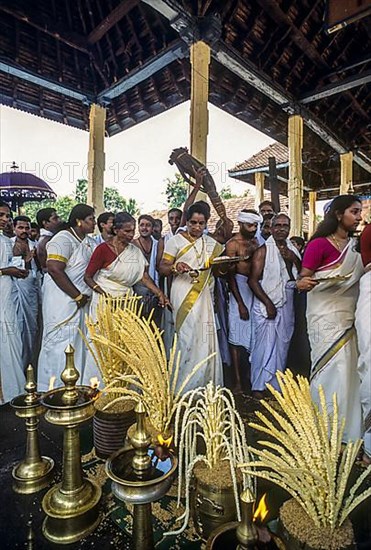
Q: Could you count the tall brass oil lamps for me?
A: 4